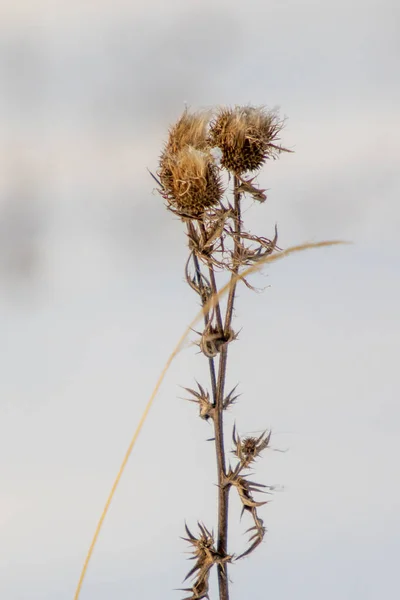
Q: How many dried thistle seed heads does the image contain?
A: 3